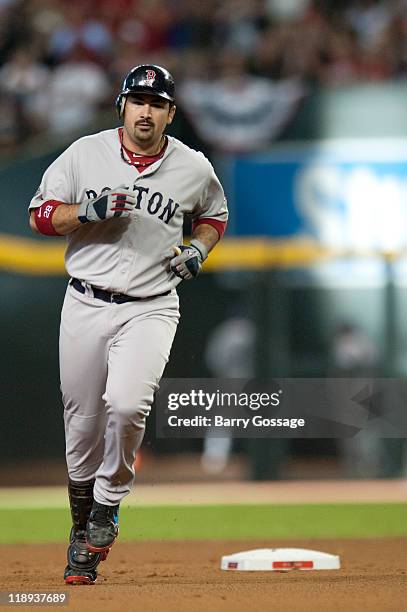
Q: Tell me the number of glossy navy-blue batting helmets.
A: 1